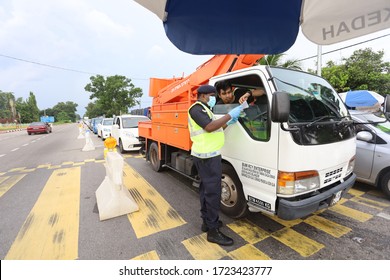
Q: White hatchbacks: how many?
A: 2